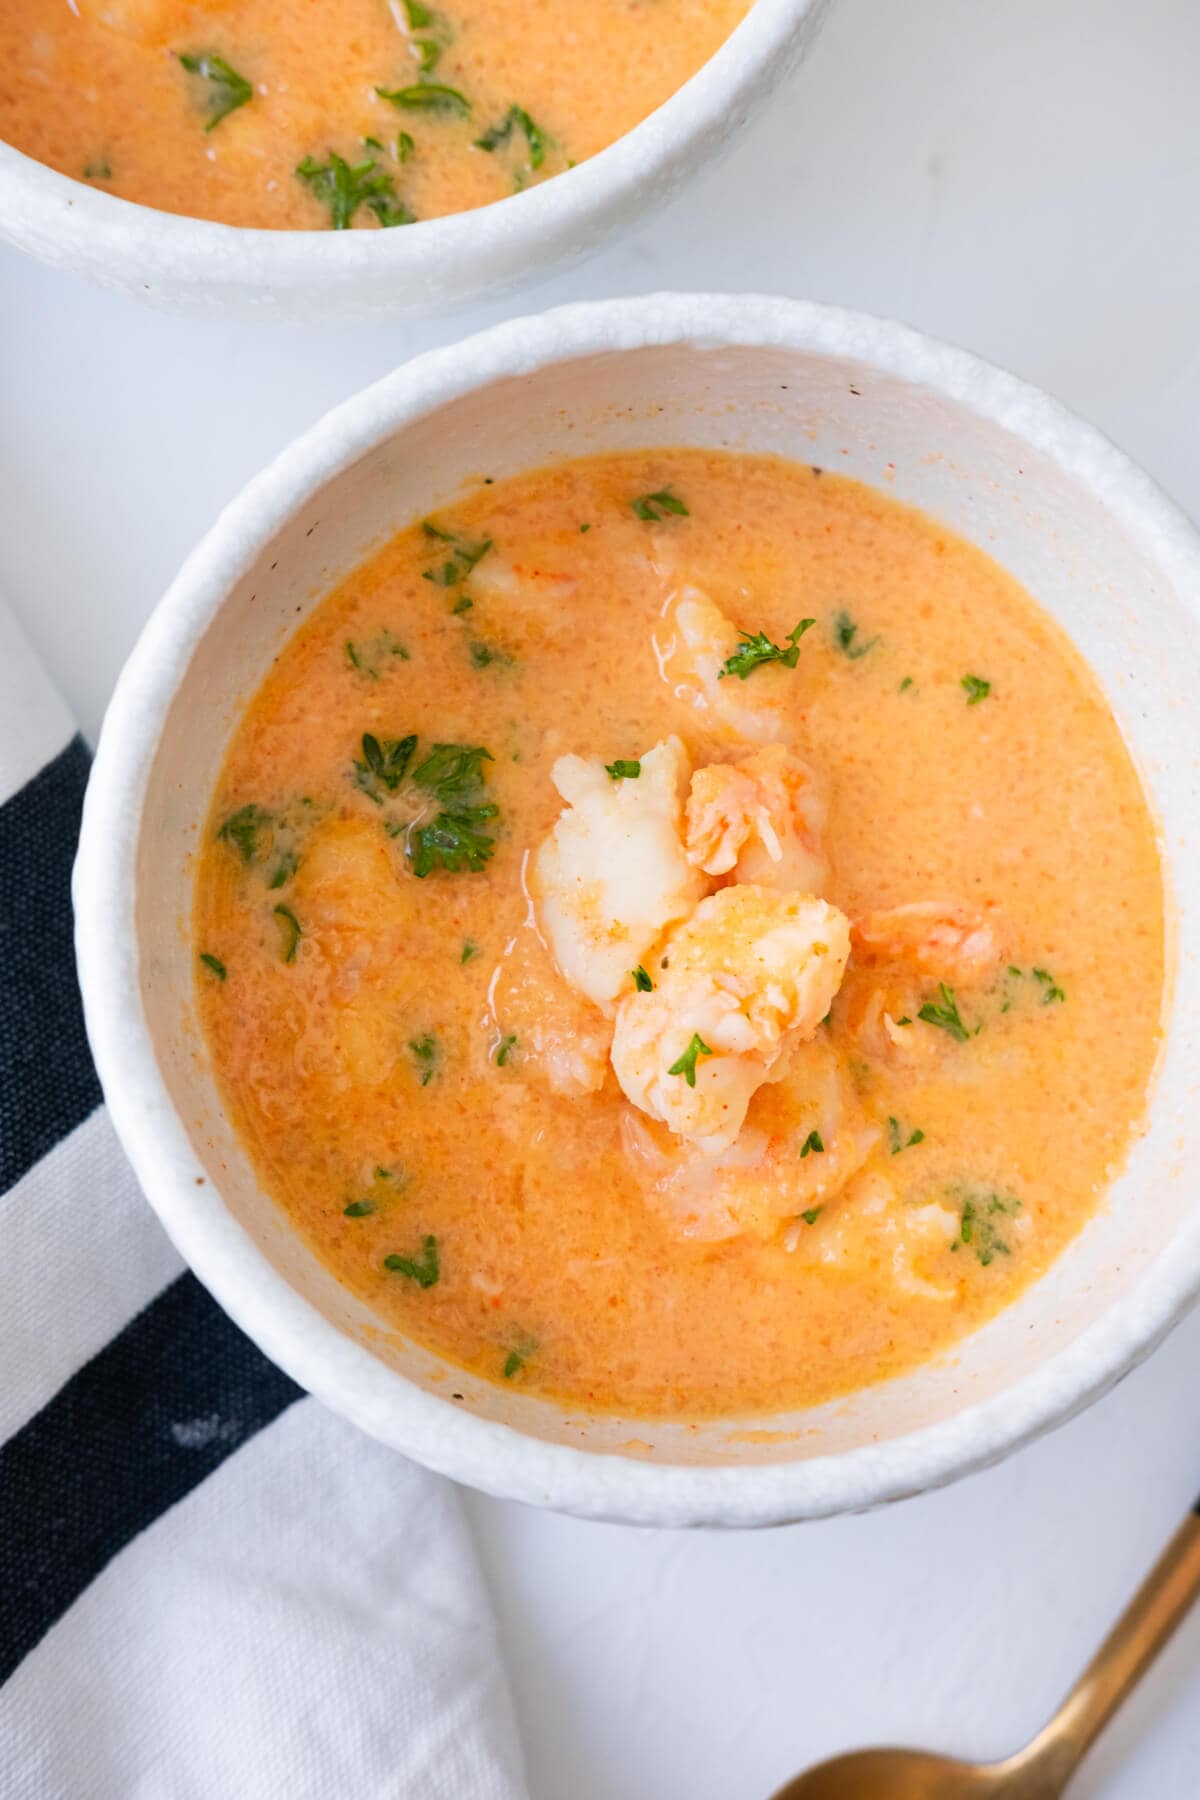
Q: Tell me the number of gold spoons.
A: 1